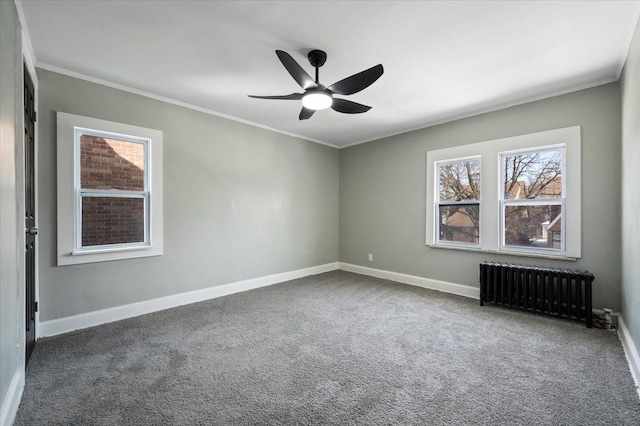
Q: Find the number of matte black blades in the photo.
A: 5